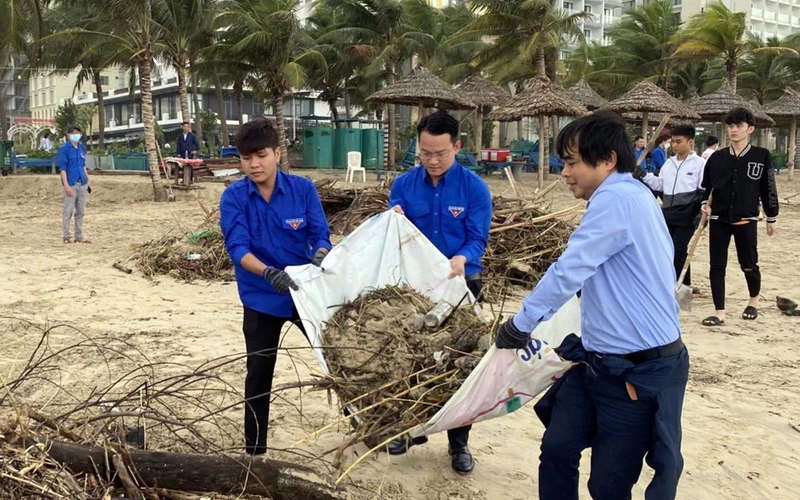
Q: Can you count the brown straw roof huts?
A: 7